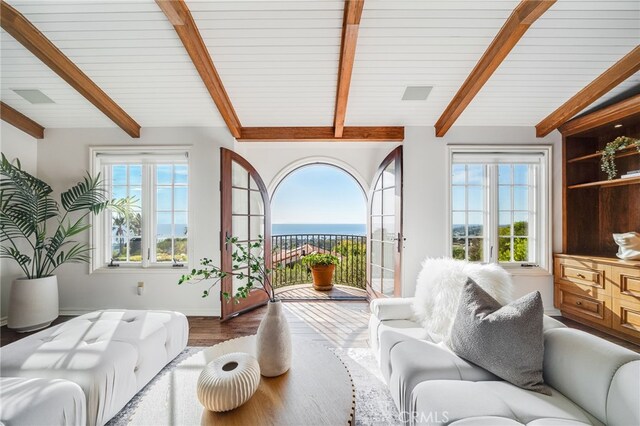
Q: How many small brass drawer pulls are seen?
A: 2